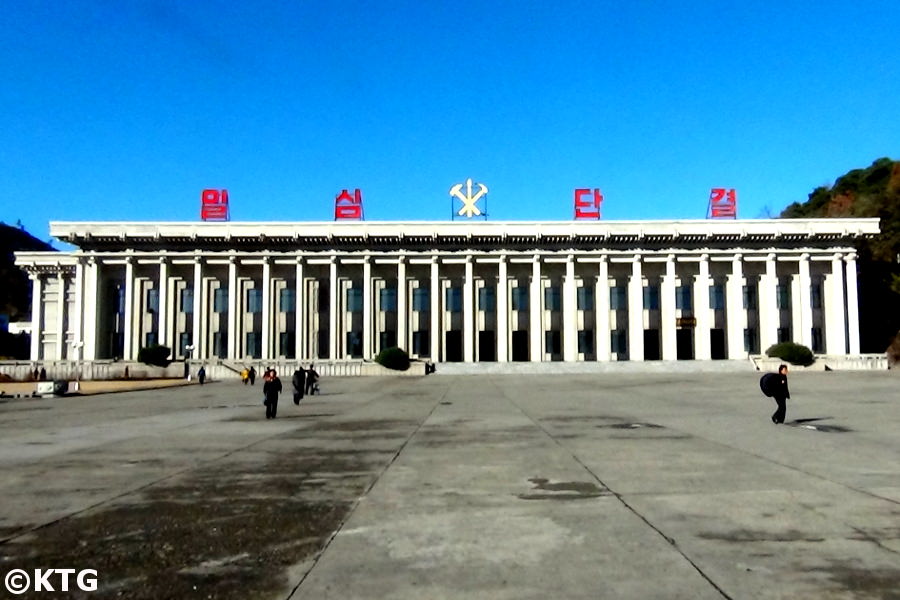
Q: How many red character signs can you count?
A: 4